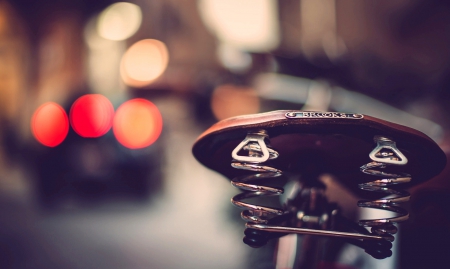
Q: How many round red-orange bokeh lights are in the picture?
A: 3